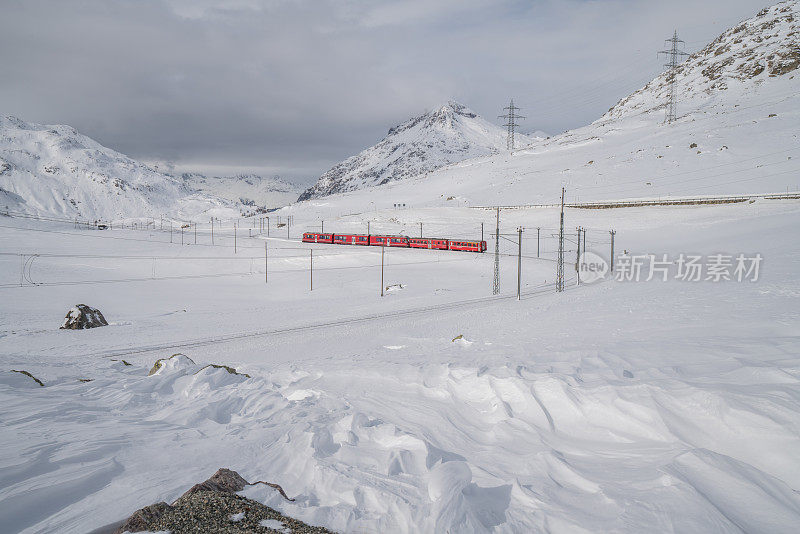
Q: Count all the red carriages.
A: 5